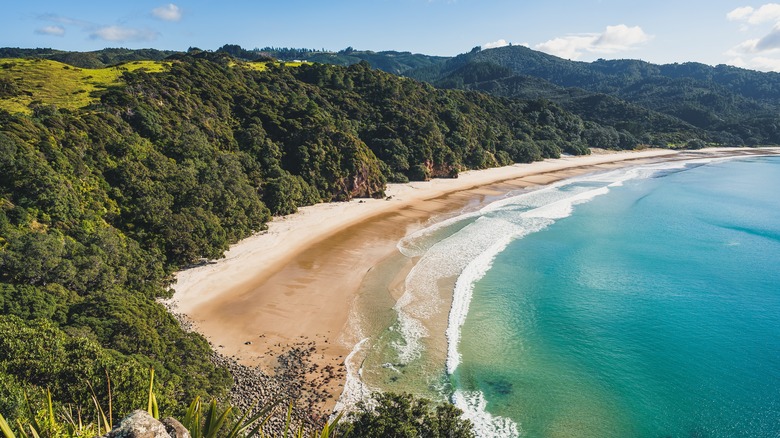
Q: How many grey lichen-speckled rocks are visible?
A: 2